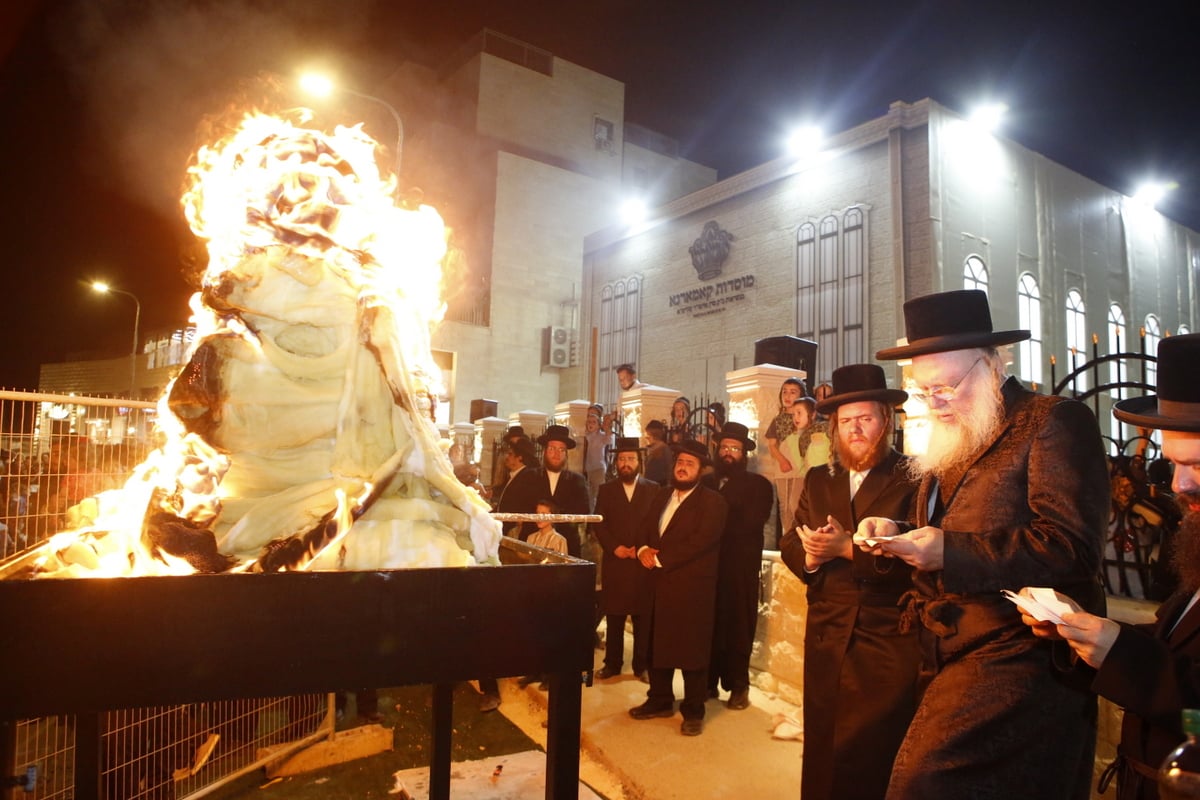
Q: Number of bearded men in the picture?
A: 7